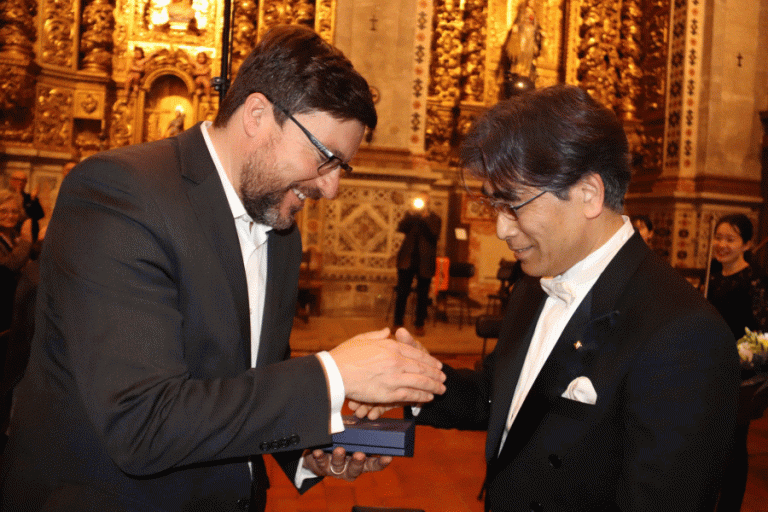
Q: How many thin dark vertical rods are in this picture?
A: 1